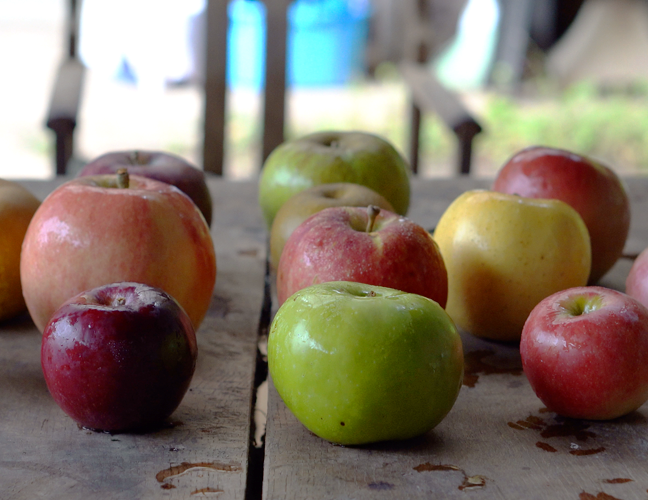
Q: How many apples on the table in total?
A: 12